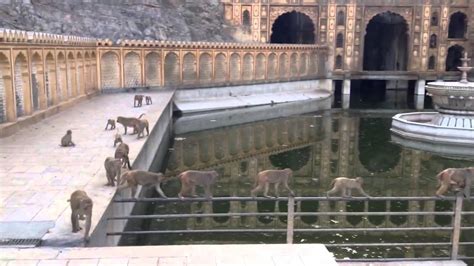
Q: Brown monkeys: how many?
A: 15